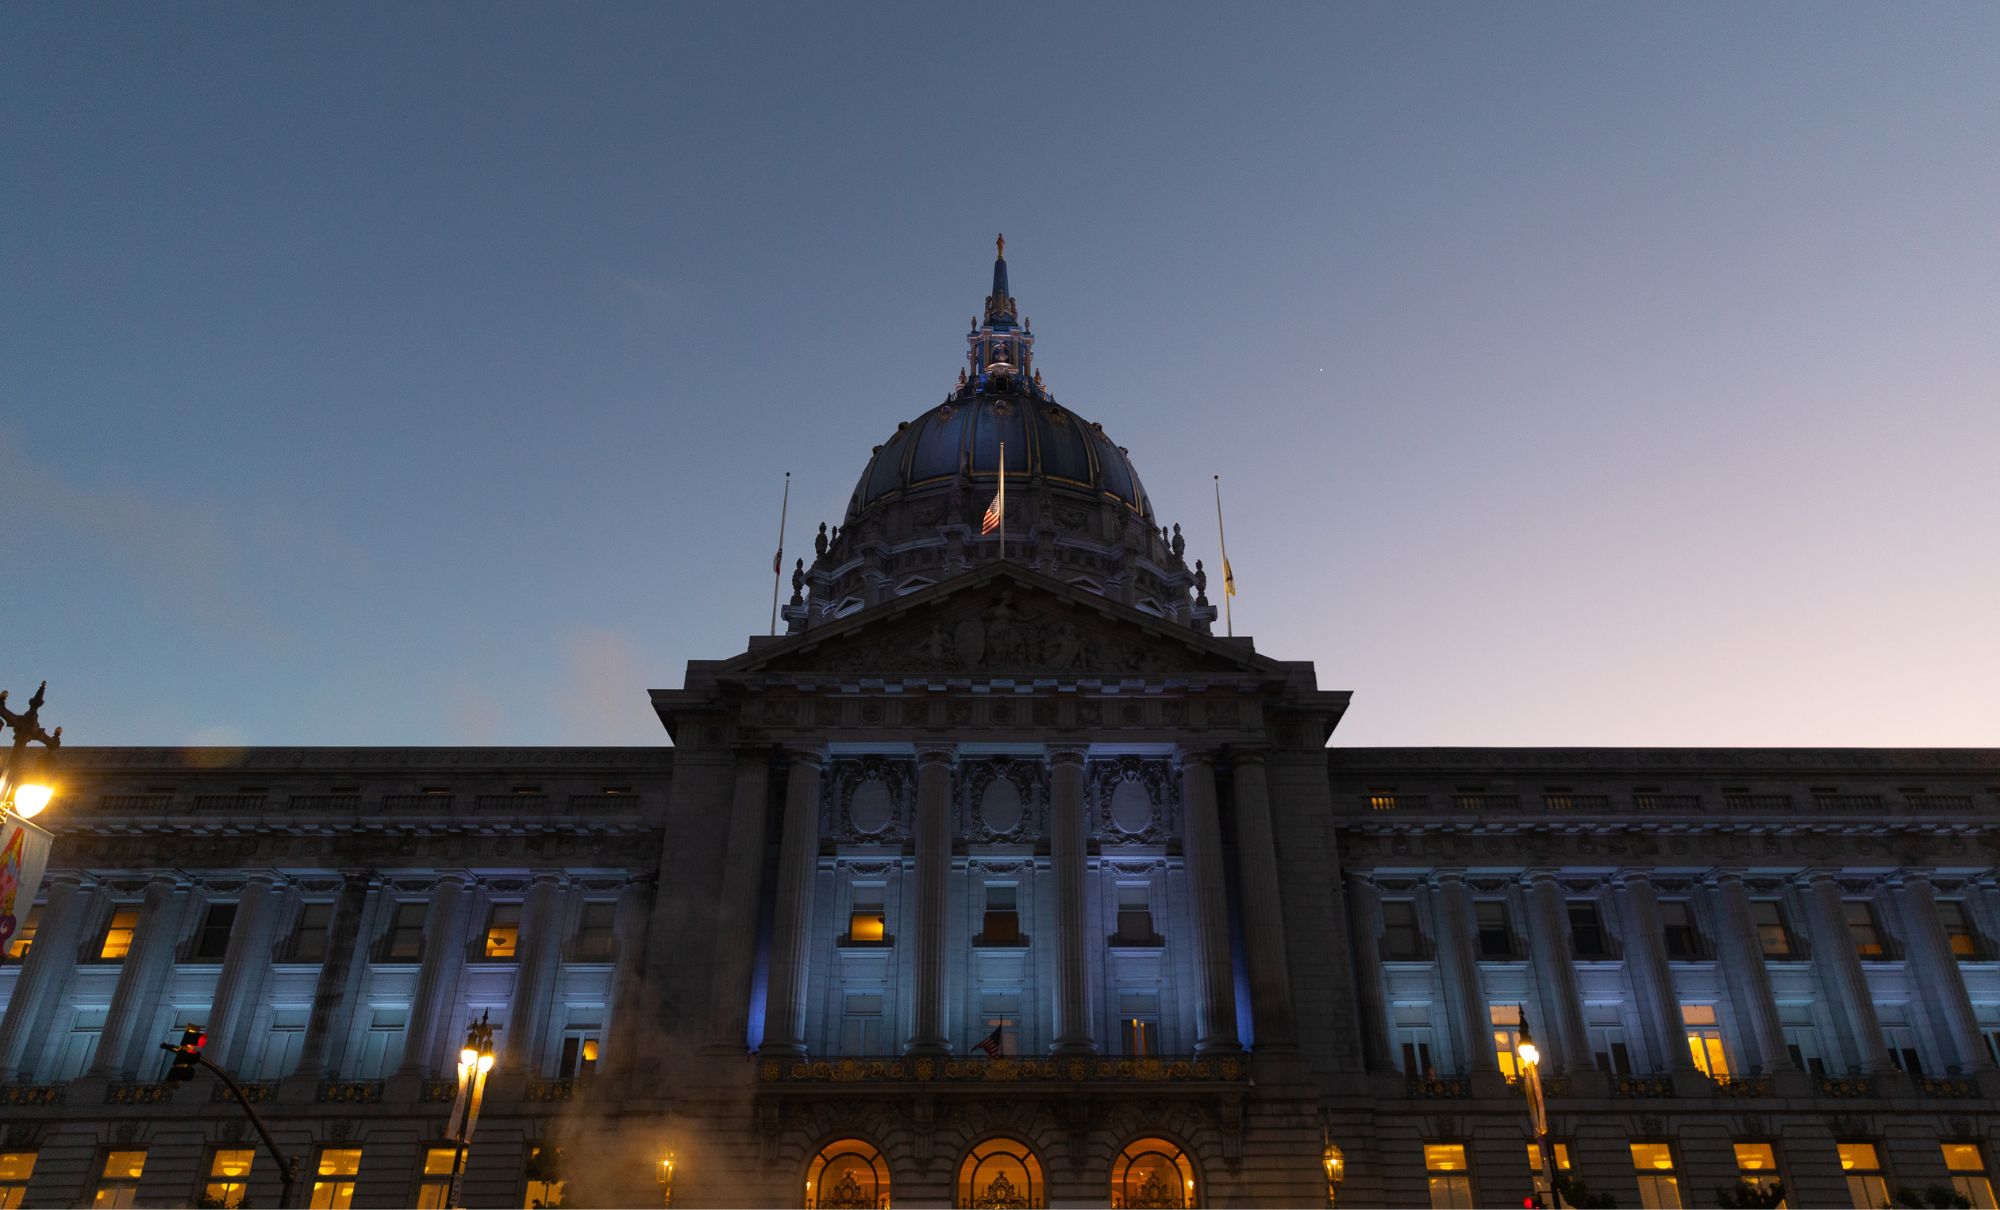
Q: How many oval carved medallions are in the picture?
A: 3